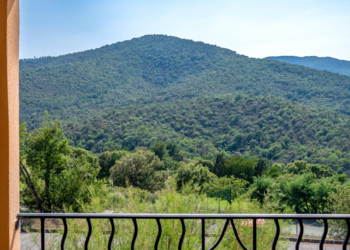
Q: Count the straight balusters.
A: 3